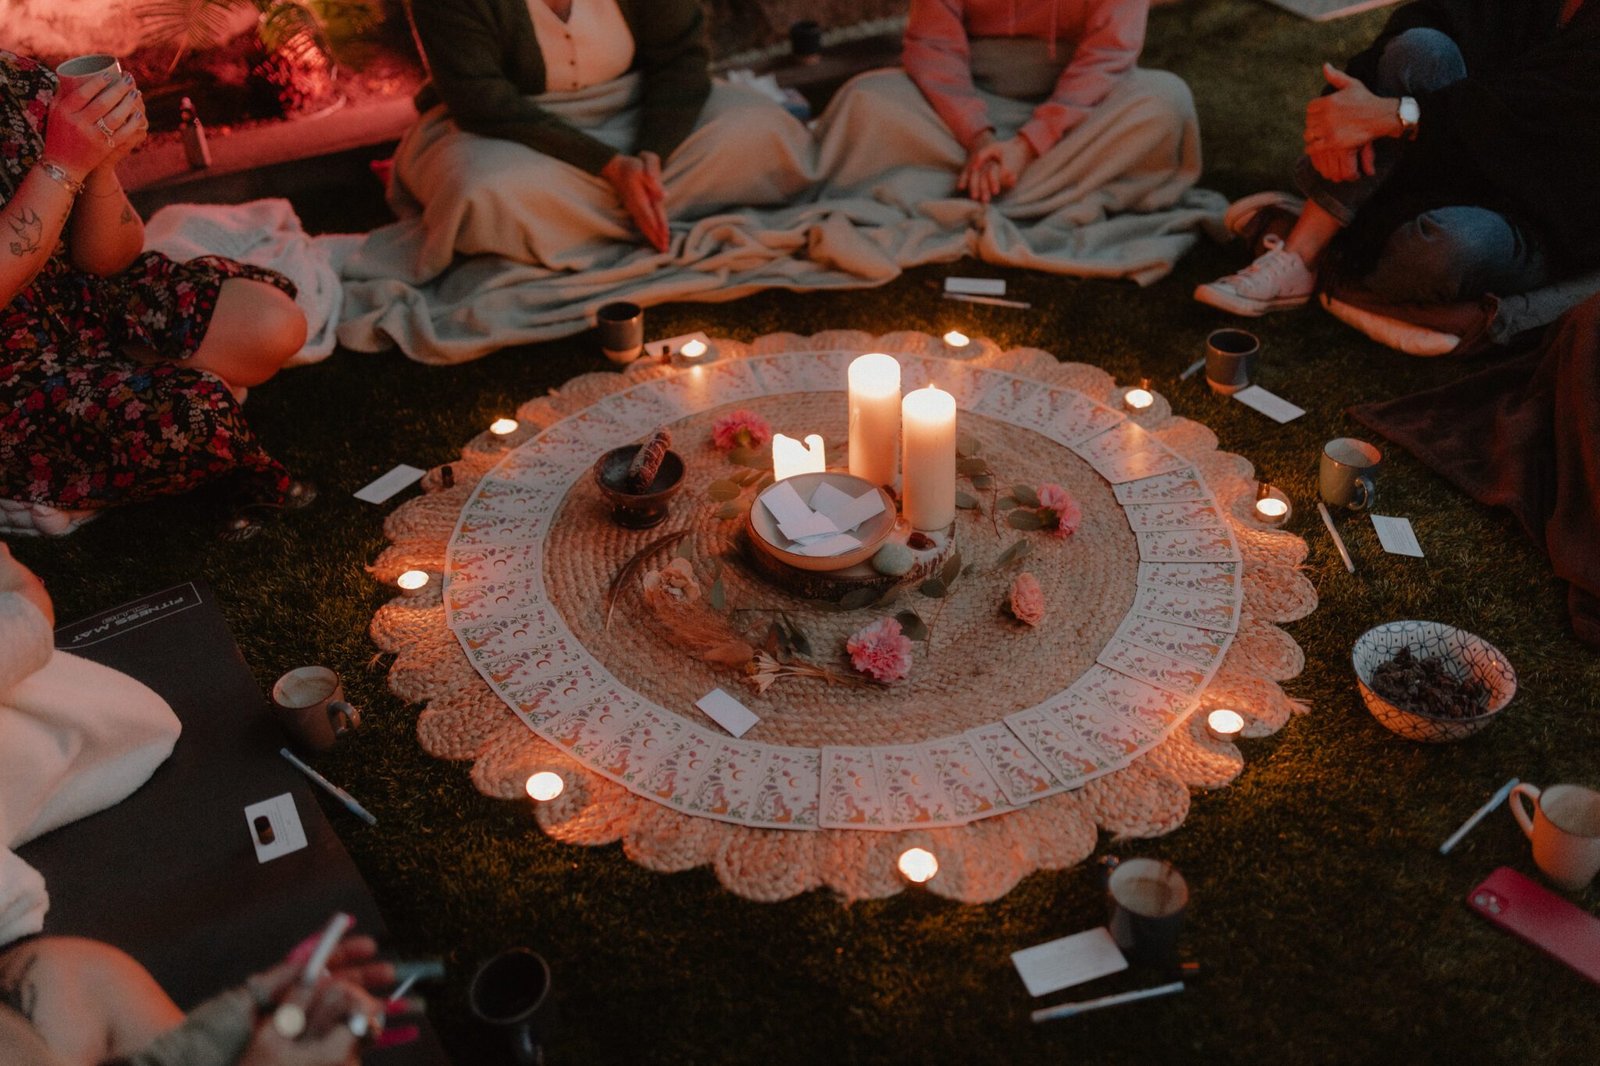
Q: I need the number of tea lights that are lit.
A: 9